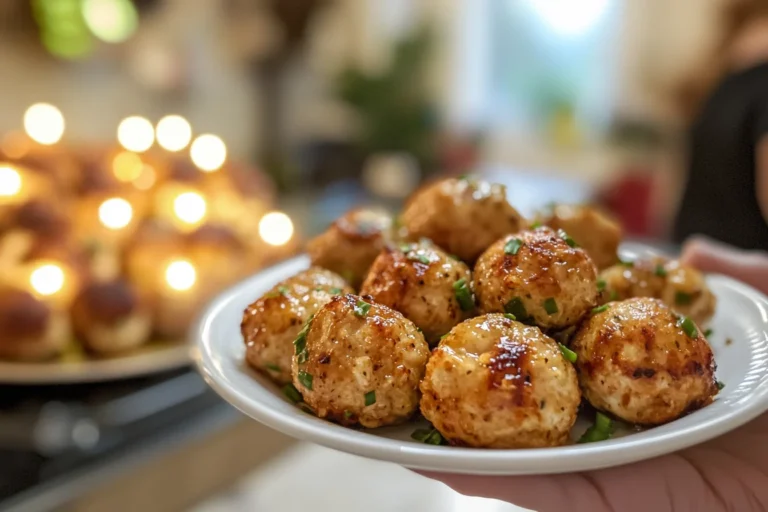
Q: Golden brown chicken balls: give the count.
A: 10